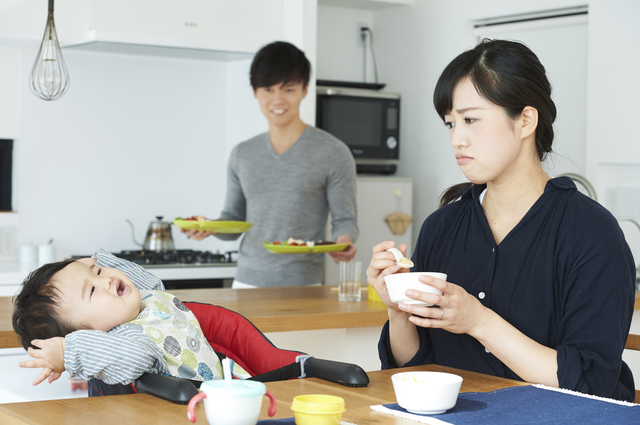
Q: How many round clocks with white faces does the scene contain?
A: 0